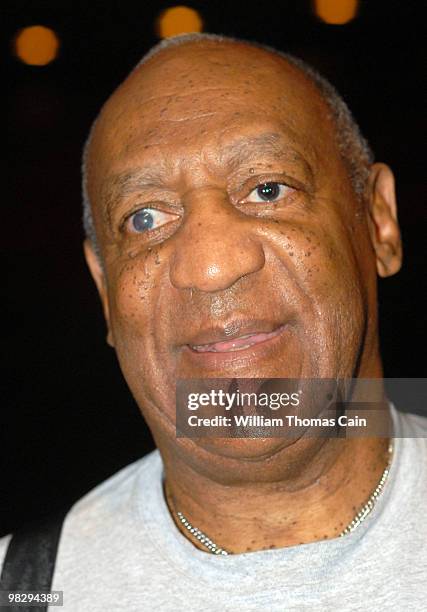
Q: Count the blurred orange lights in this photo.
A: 3